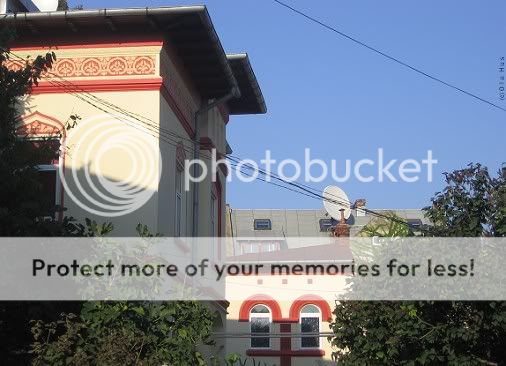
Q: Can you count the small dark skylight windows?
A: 3